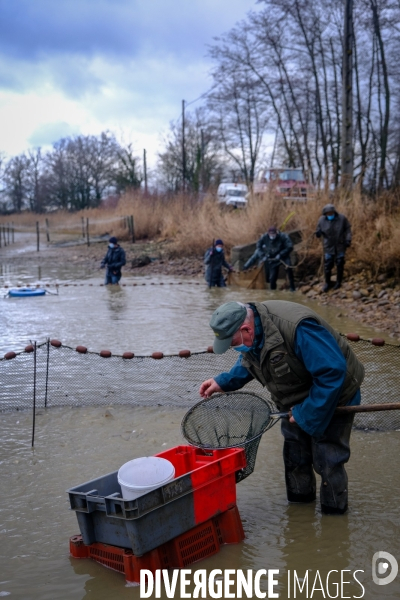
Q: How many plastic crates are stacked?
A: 2